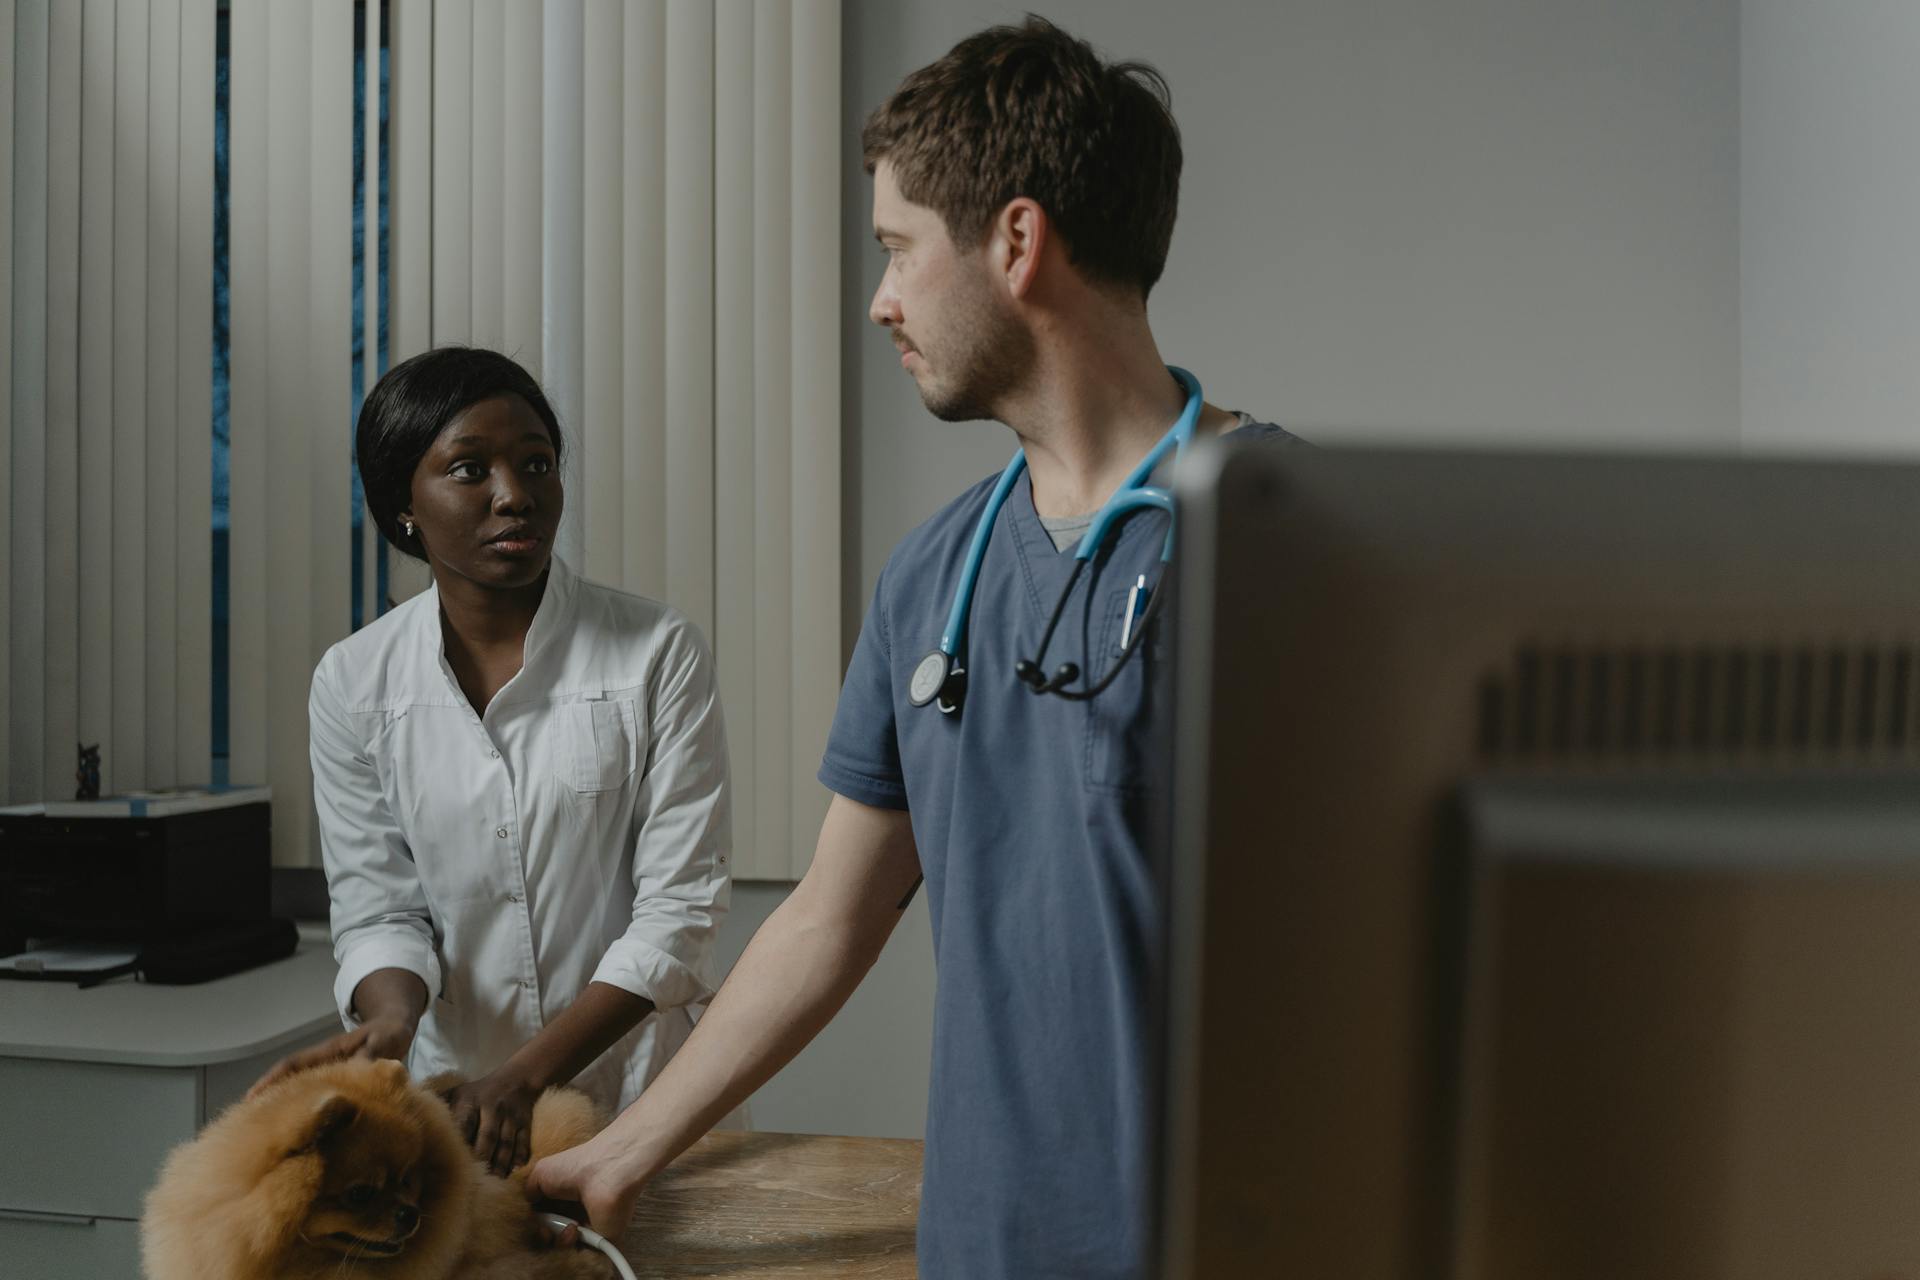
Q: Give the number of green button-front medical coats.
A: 0